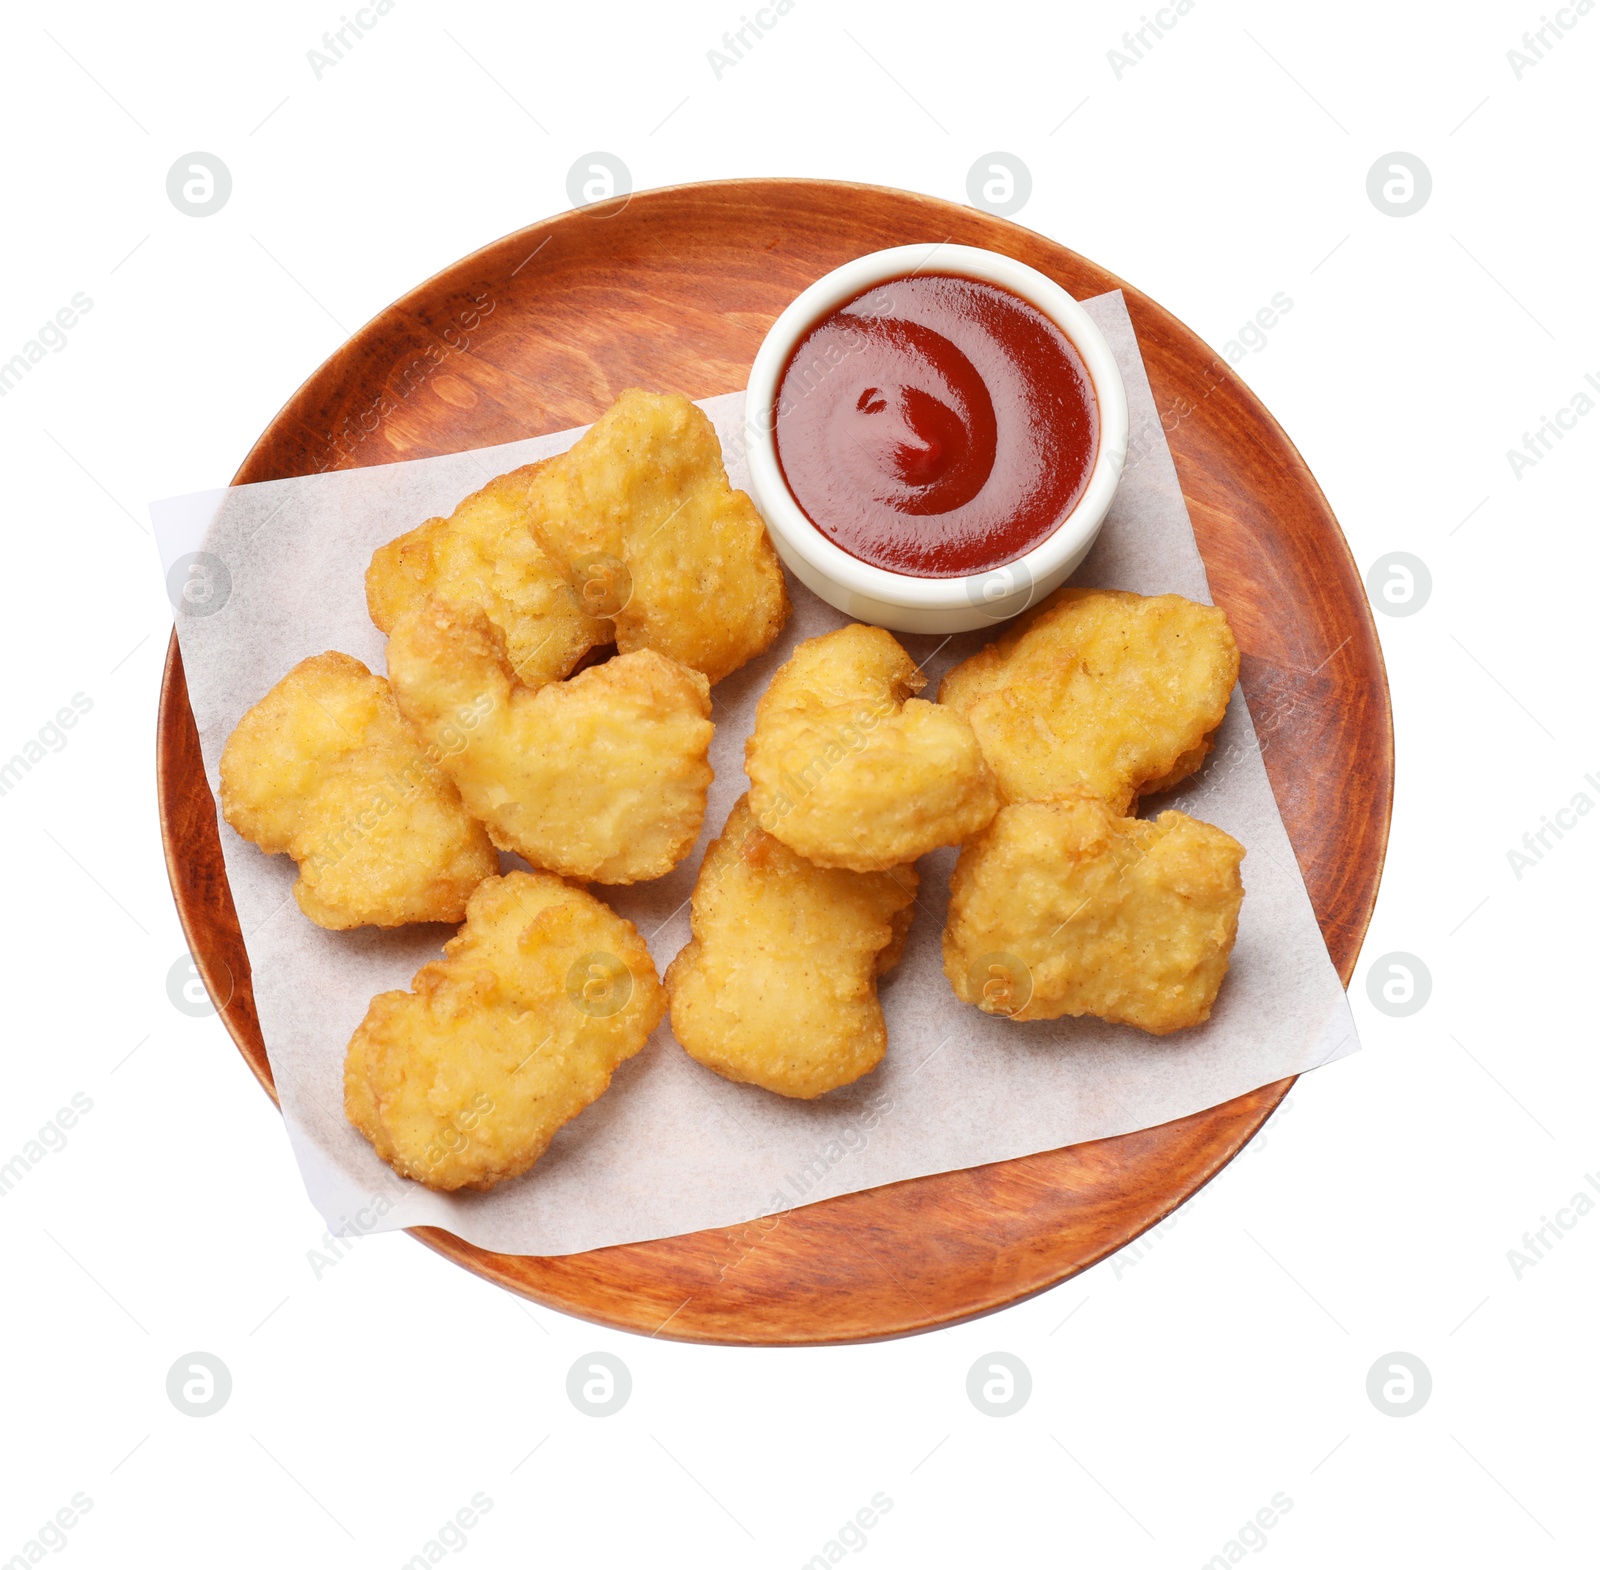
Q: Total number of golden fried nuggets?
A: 9